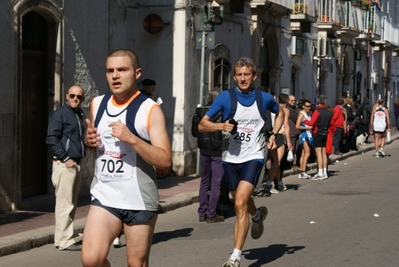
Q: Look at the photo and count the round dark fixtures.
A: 1